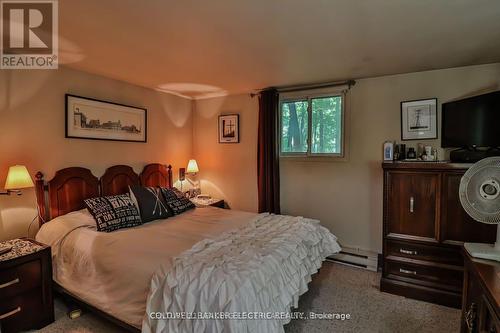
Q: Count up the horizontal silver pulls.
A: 4